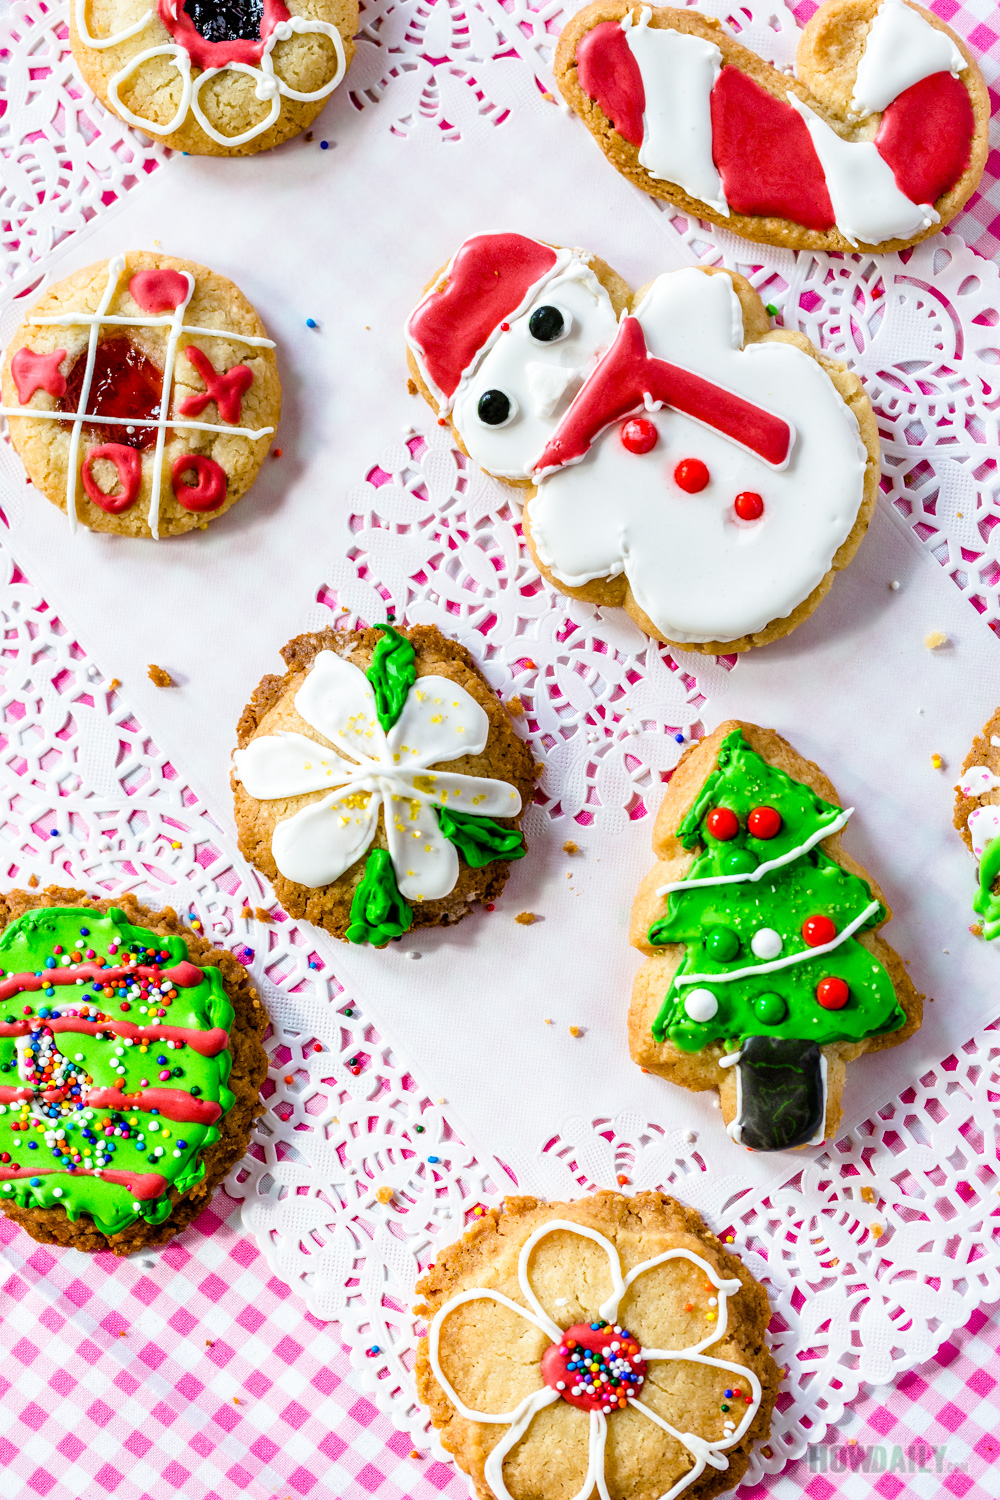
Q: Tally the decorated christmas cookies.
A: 9